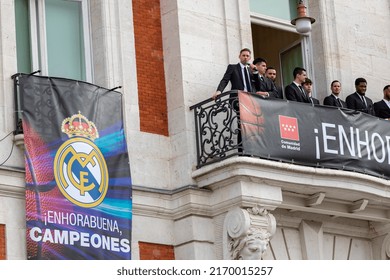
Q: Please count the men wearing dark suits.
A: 8